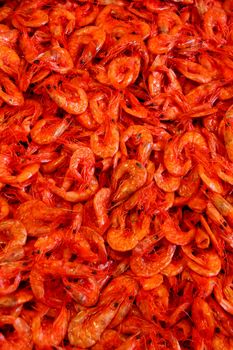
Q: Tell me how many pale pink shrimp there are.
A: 0